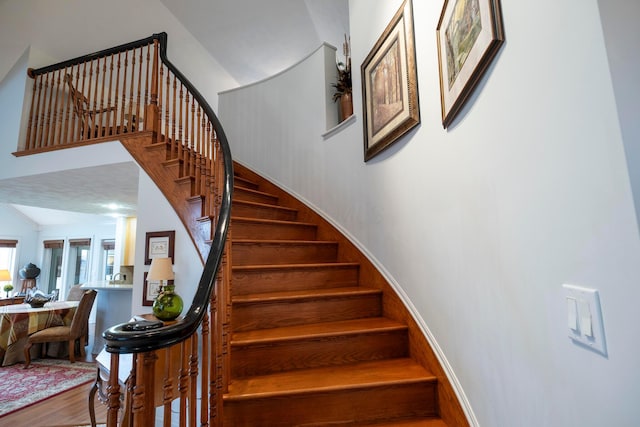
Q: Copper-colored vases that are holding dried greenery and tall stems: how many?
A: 1